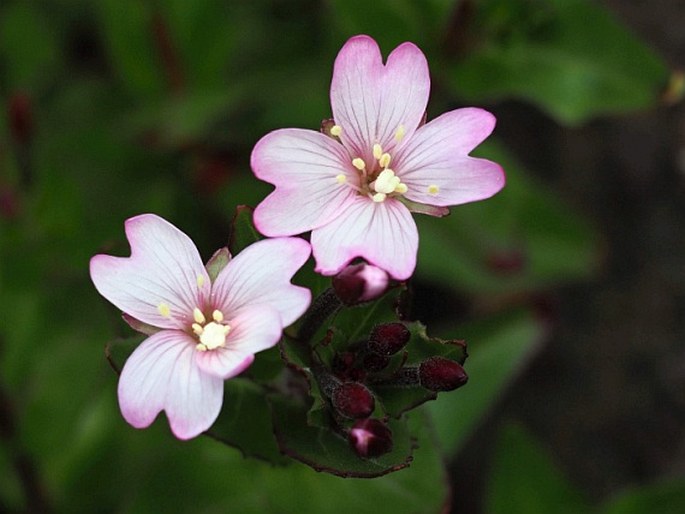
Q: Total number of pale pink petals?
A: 8